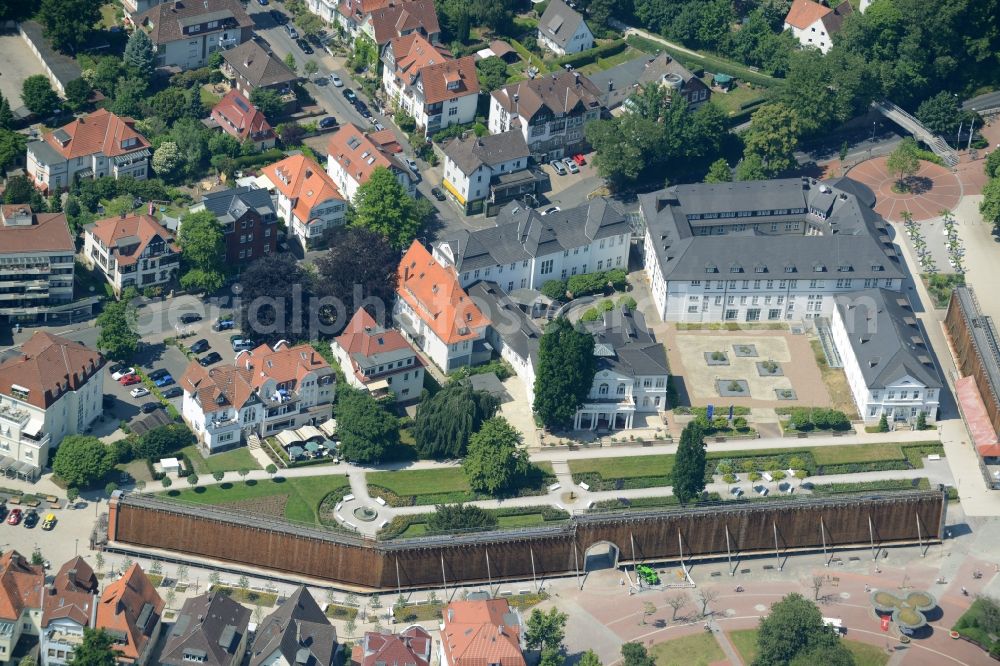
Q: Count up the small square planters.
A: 5